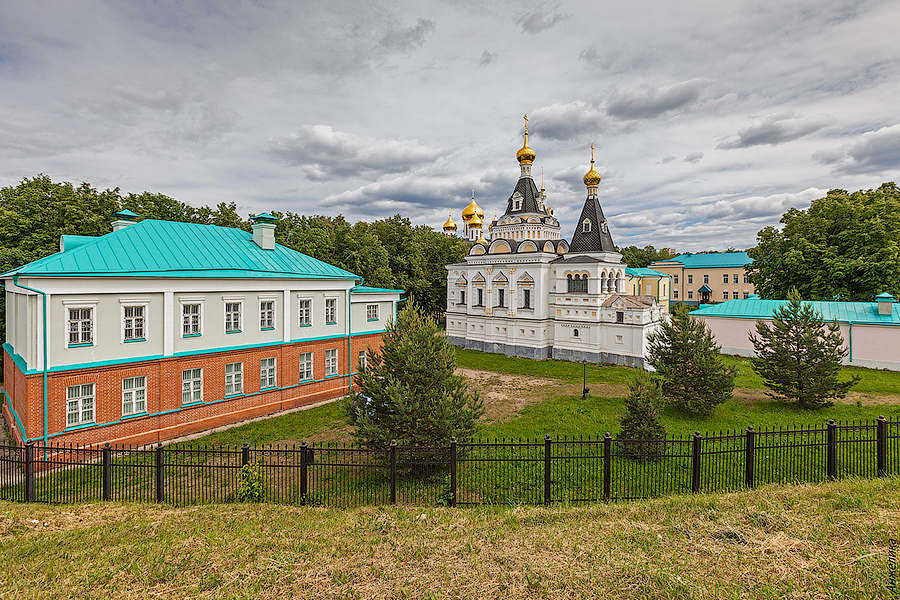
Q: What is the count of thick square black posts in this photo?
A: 13